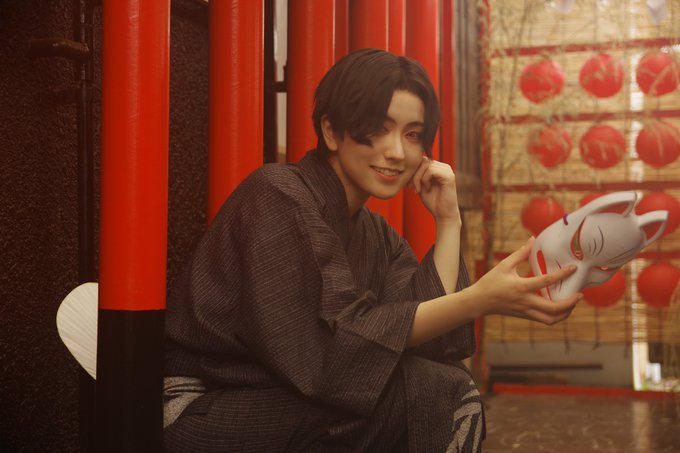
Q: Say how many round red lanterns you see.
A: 12